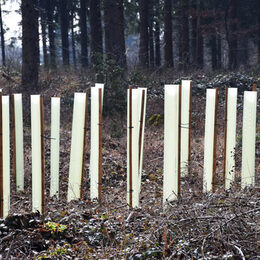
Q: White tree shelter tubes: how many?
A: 14